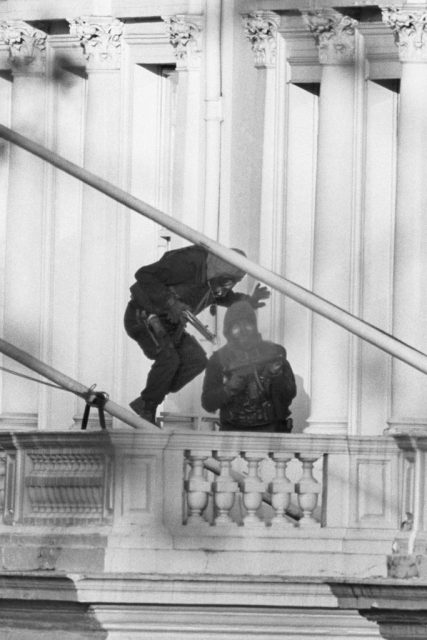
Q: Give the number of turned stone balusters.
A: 5